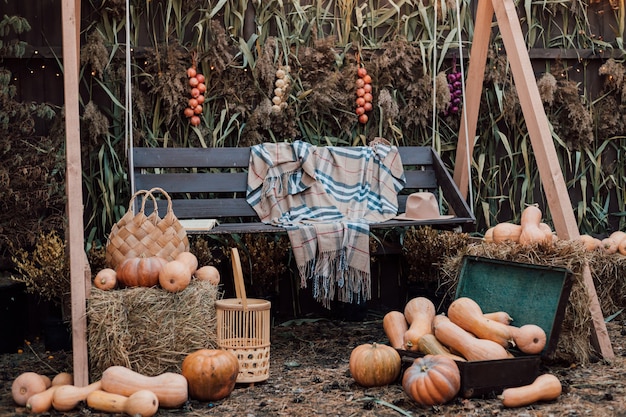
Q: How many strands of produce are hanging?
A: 4